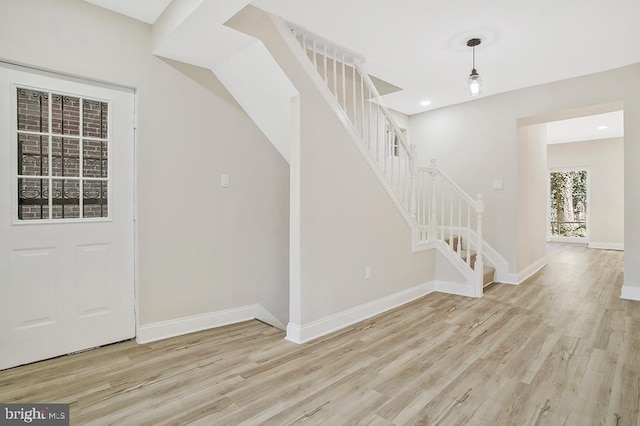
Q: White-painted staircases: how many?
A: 1